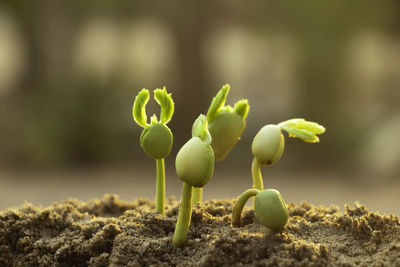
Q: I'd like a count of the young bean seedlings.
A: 5